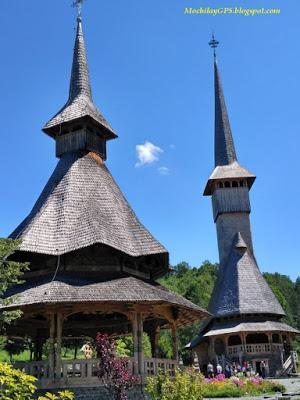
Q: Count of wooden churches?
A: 2